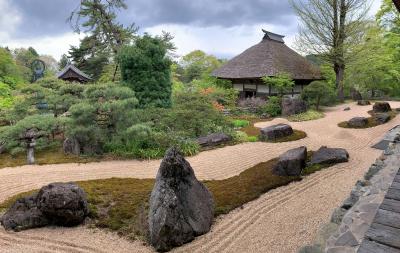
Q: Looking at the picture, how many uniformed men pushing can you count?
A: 0